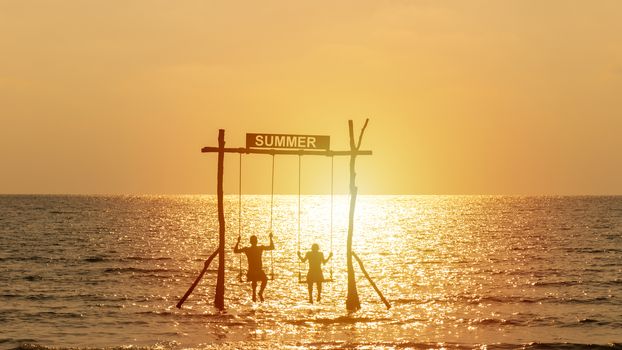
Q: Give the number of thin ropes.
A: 4